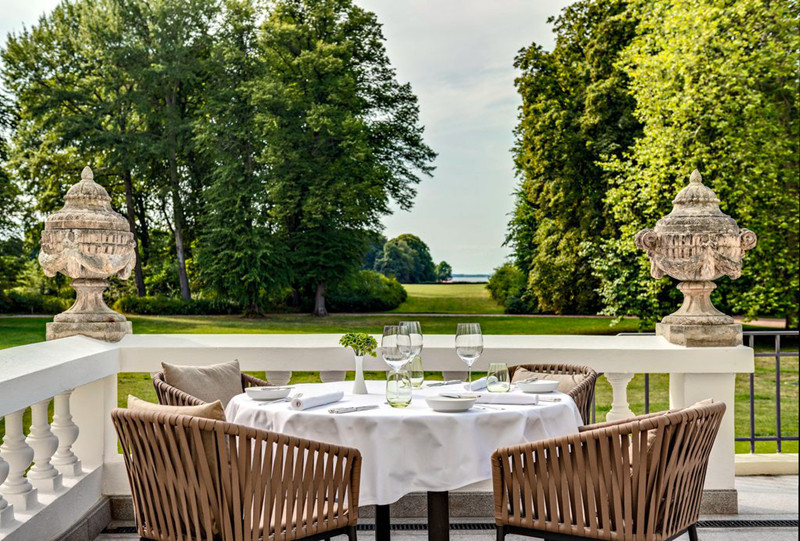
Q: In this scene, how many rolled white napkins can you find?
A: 3